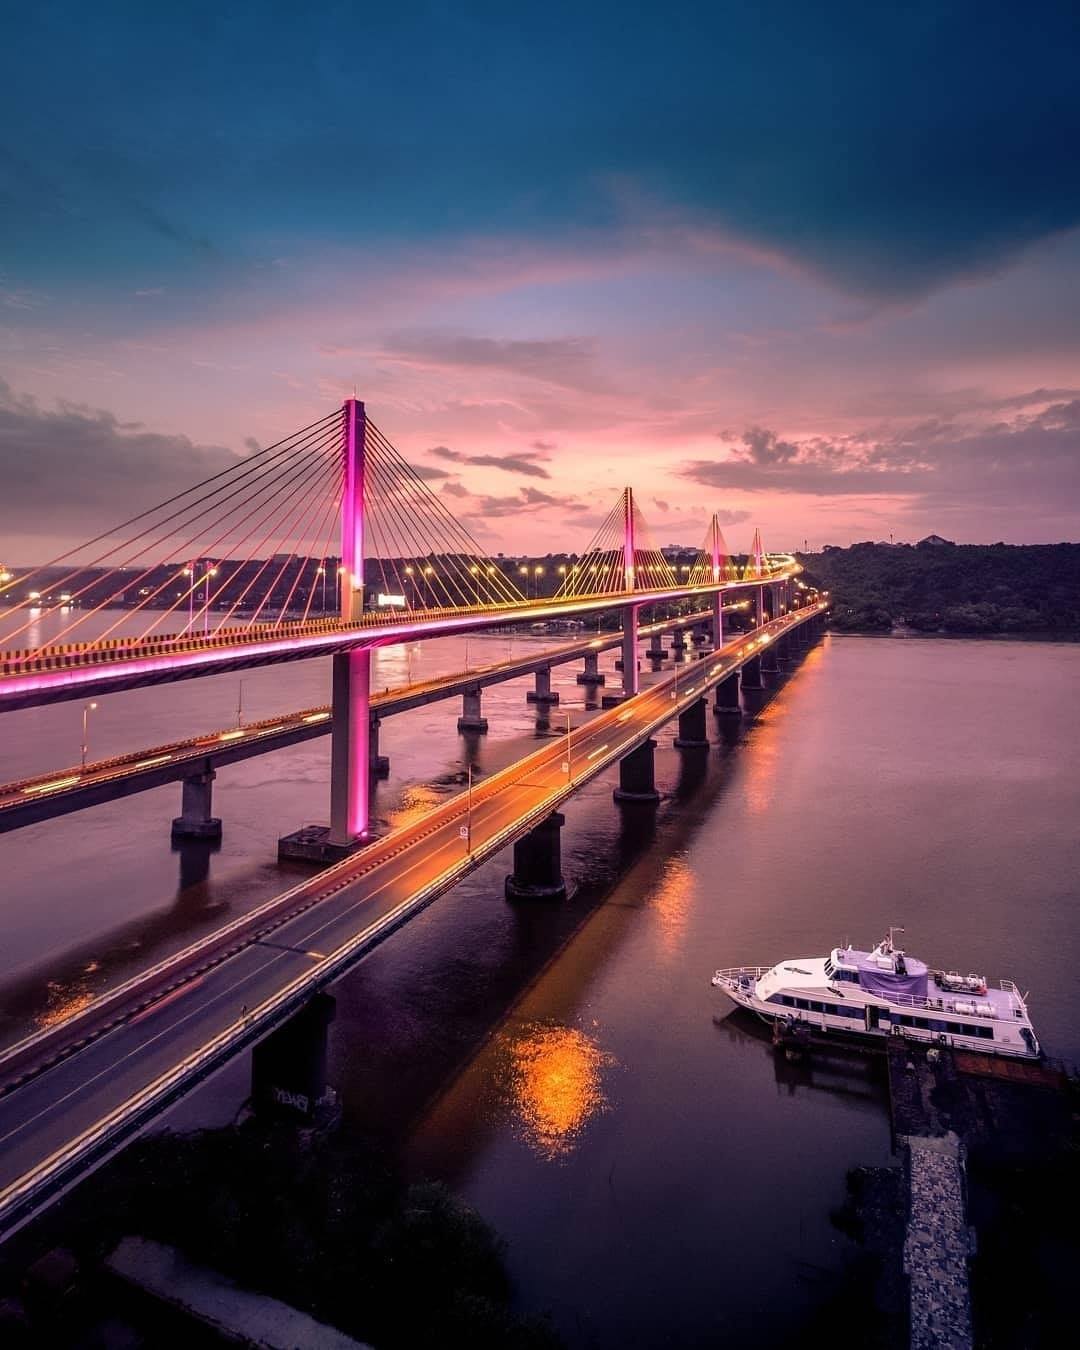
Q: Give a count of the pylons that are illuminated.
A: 4